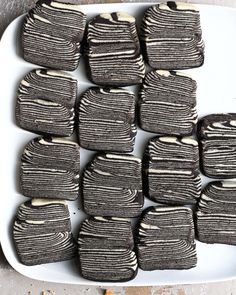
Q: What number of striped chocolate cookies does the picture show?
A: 14